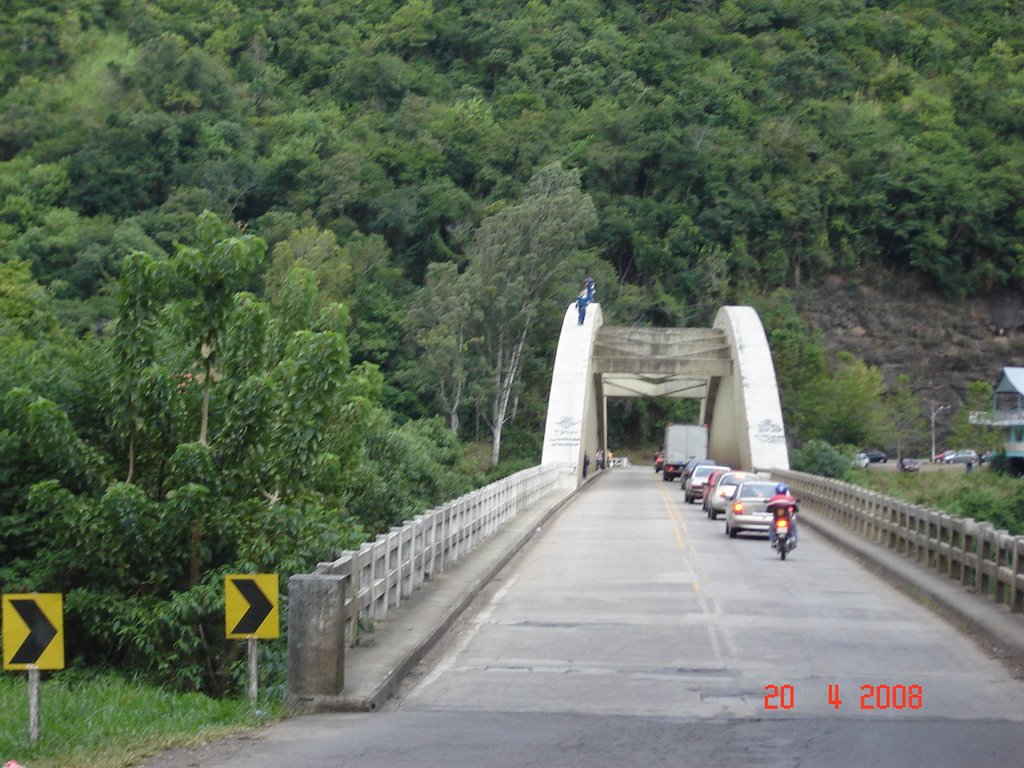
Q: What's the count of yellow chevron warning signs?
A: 2